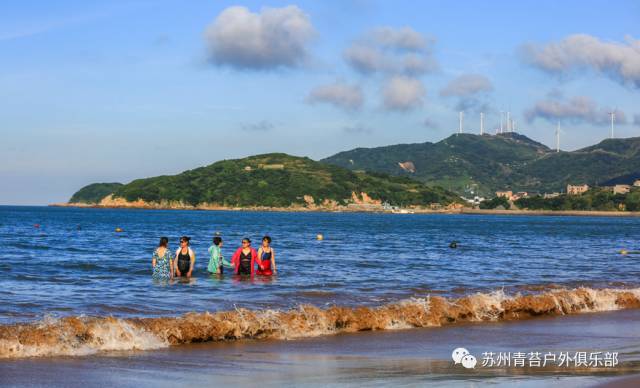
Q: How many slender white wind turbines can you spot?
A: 7